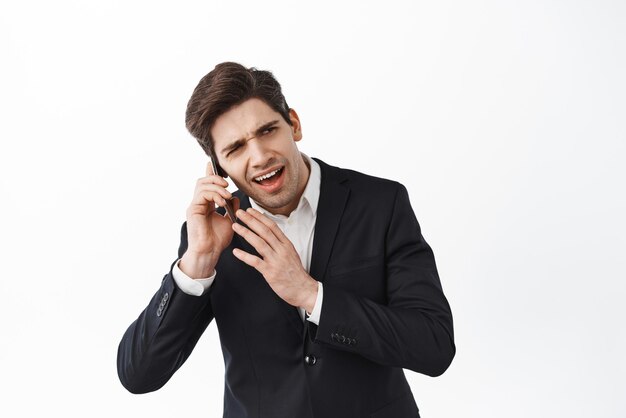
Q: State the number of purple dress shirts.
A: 0